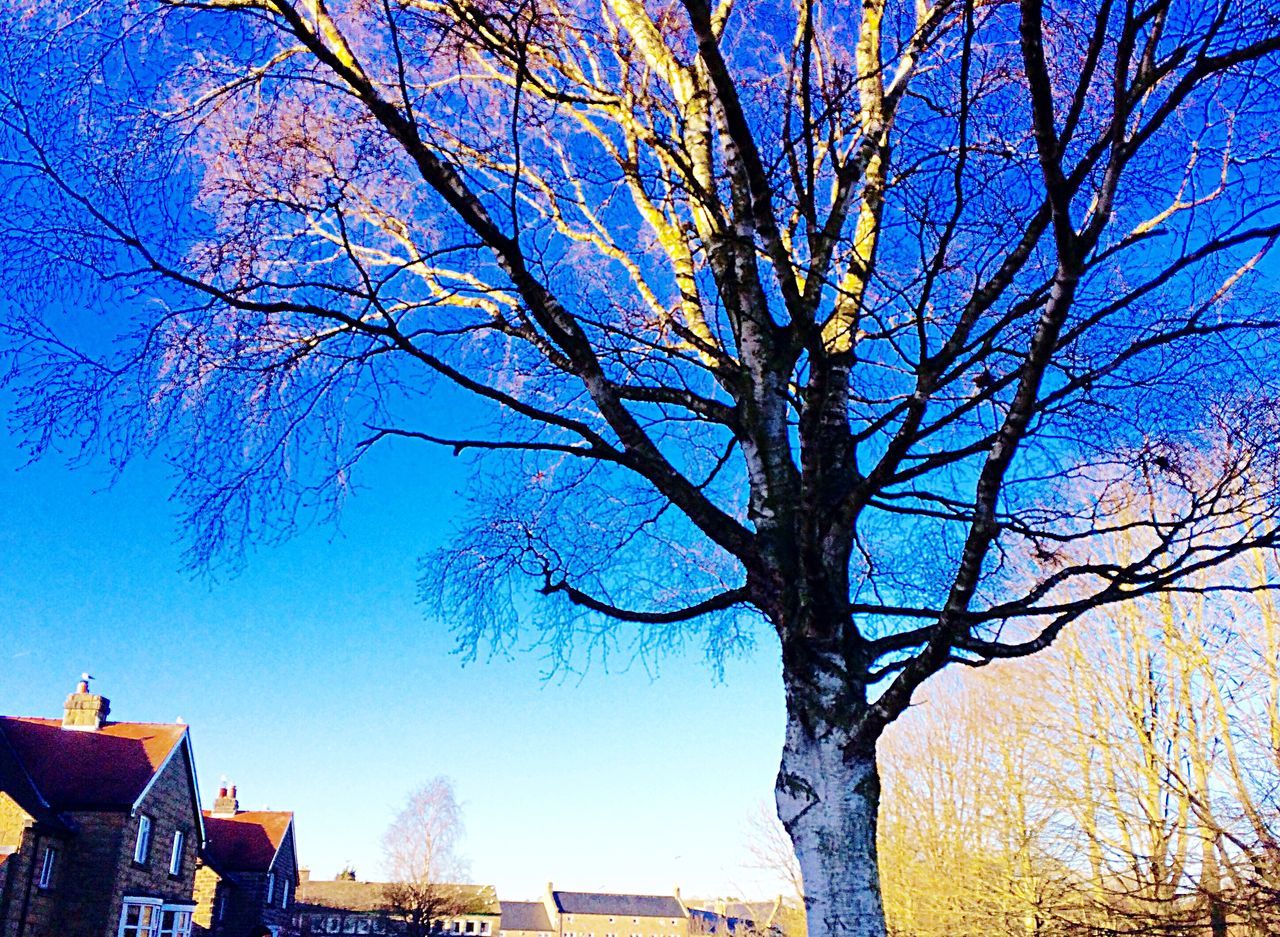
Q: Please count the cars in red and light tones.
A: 0